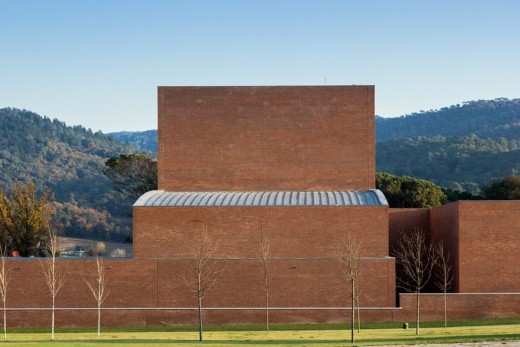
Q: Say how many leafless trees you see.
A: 9